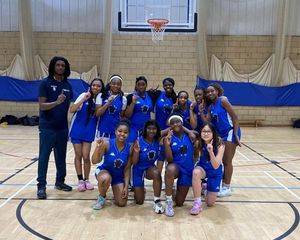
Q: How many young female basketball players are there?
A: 11